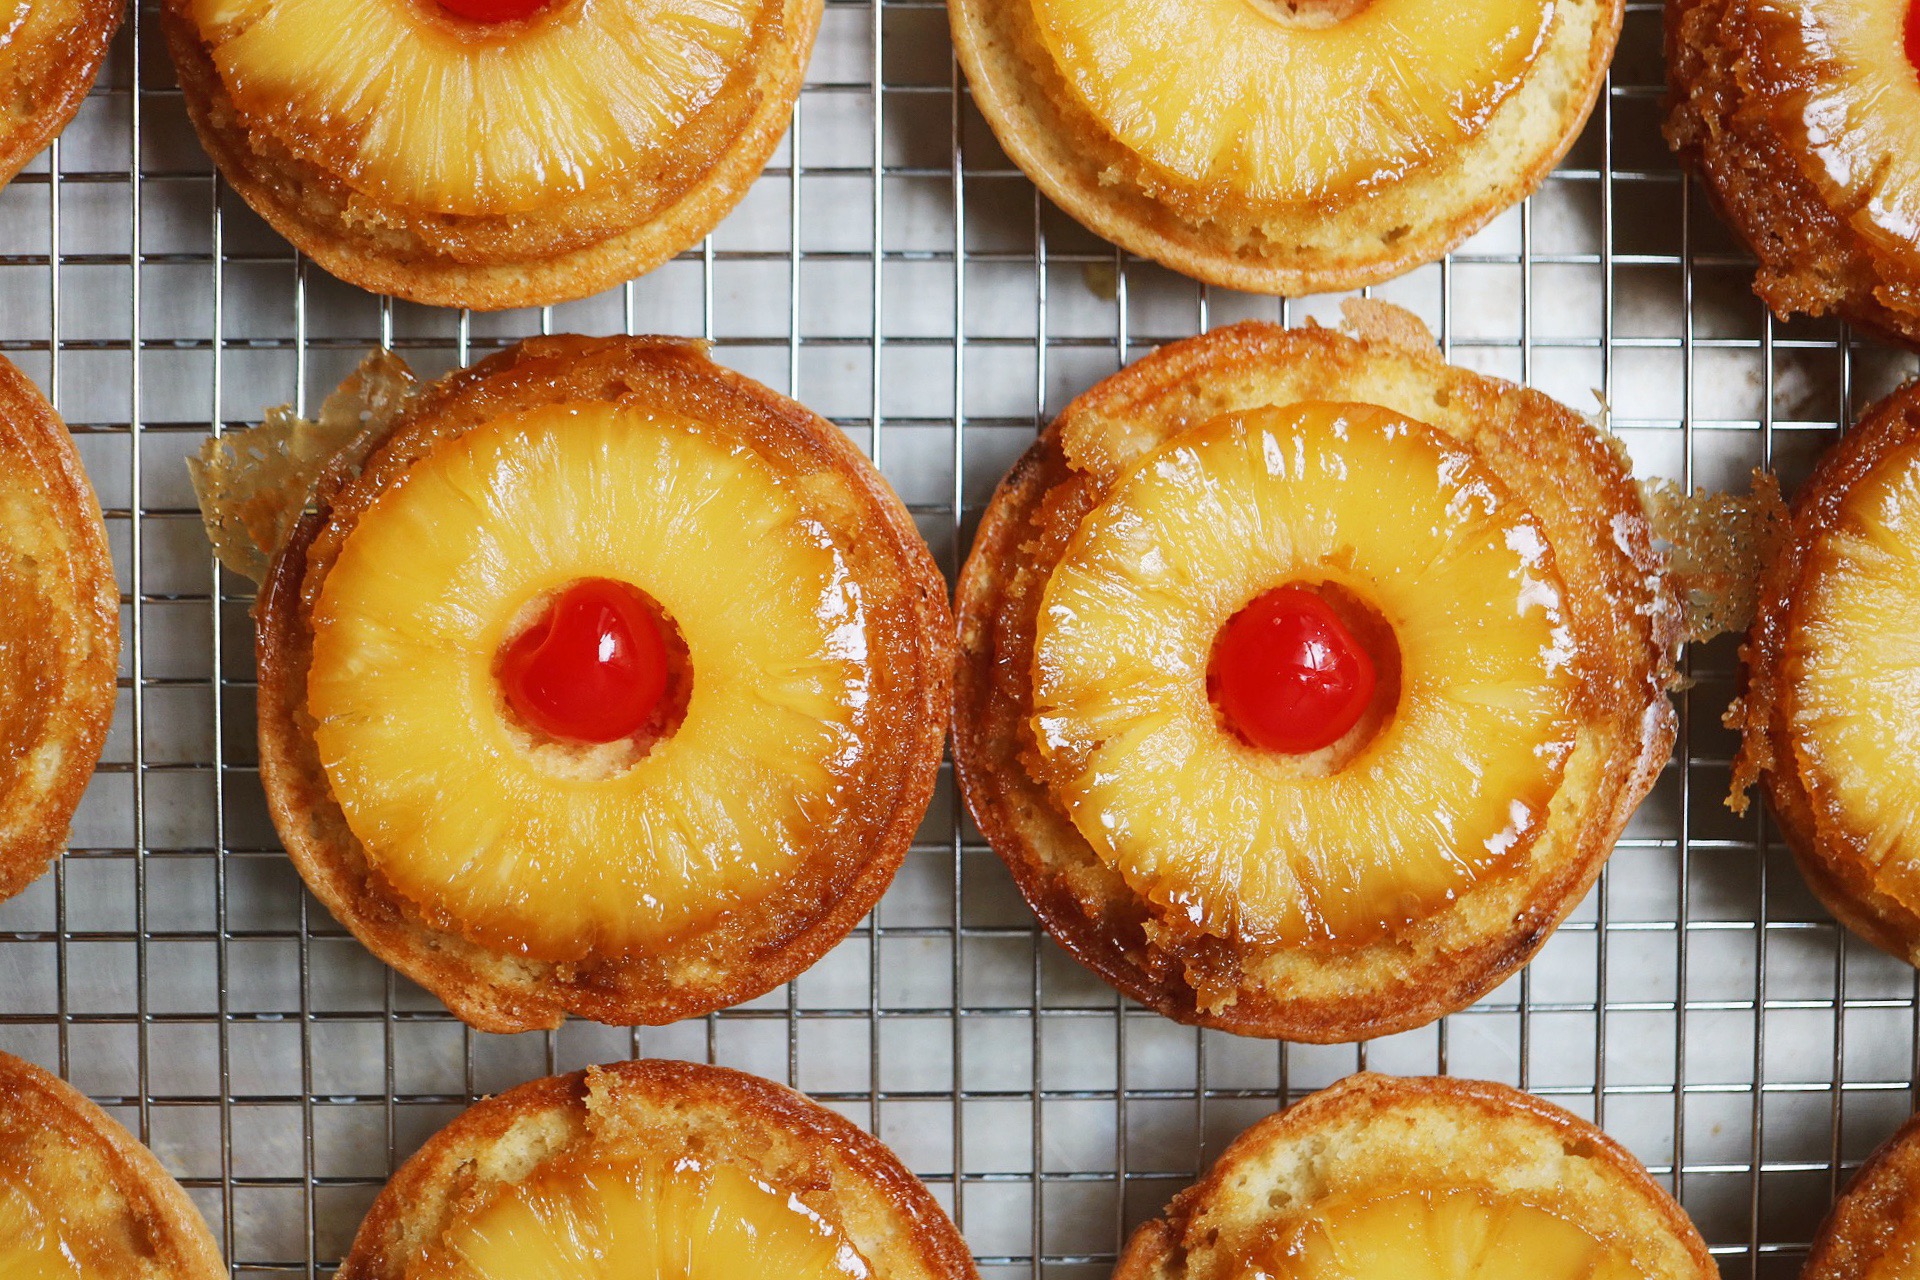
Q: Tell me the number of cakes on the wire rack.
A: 12